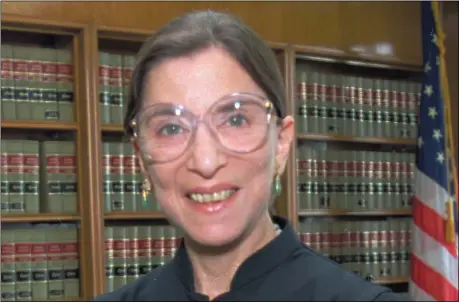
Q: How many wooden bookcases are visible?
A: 3